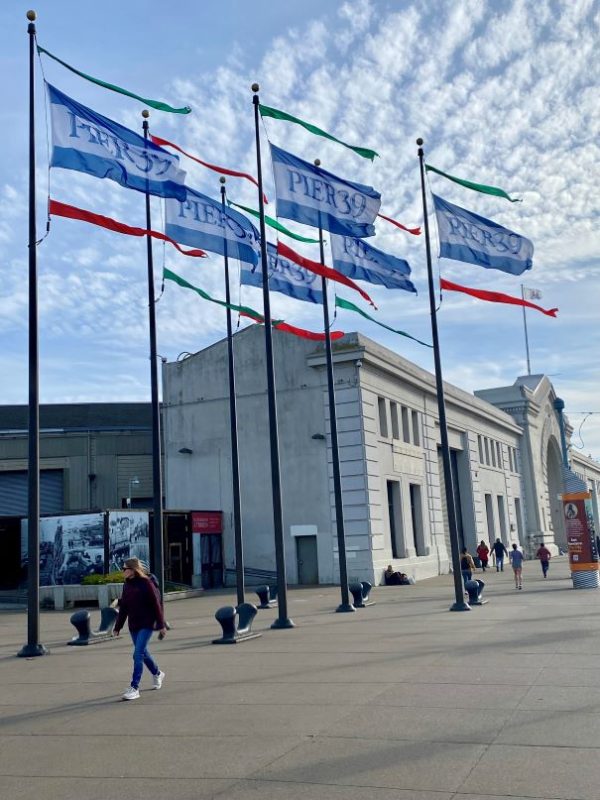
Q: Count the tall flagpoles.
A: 6